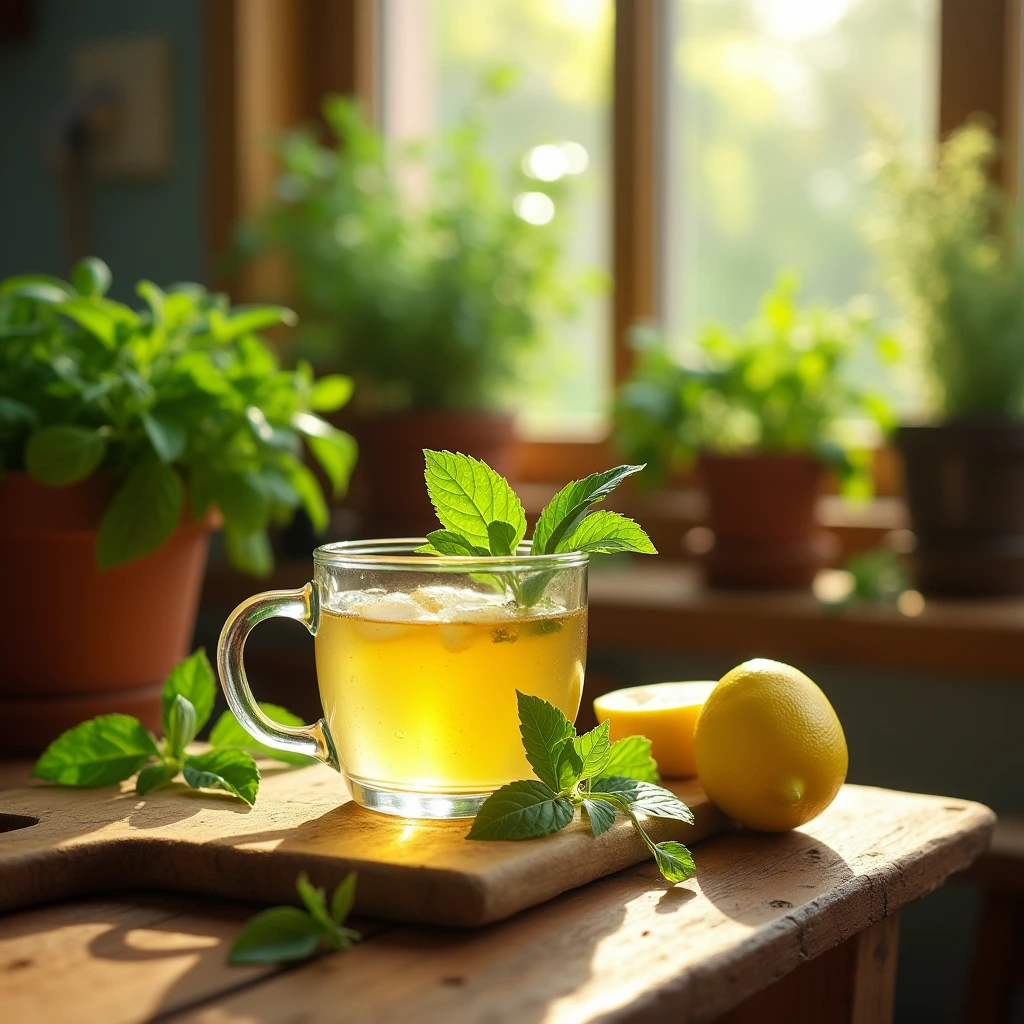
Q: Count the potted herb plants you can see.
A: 4